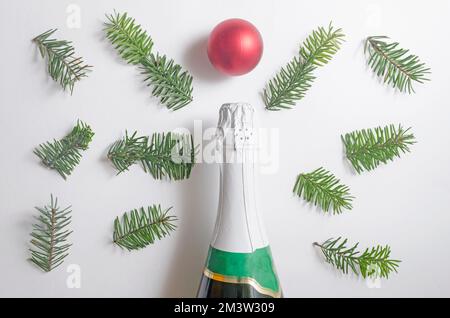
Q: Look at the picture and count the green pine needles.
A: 11